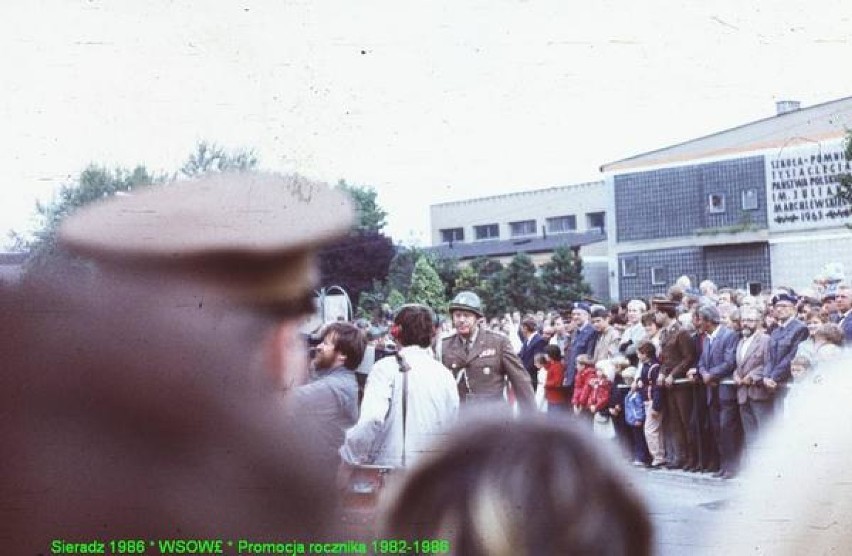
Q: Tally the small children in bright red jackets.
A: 3